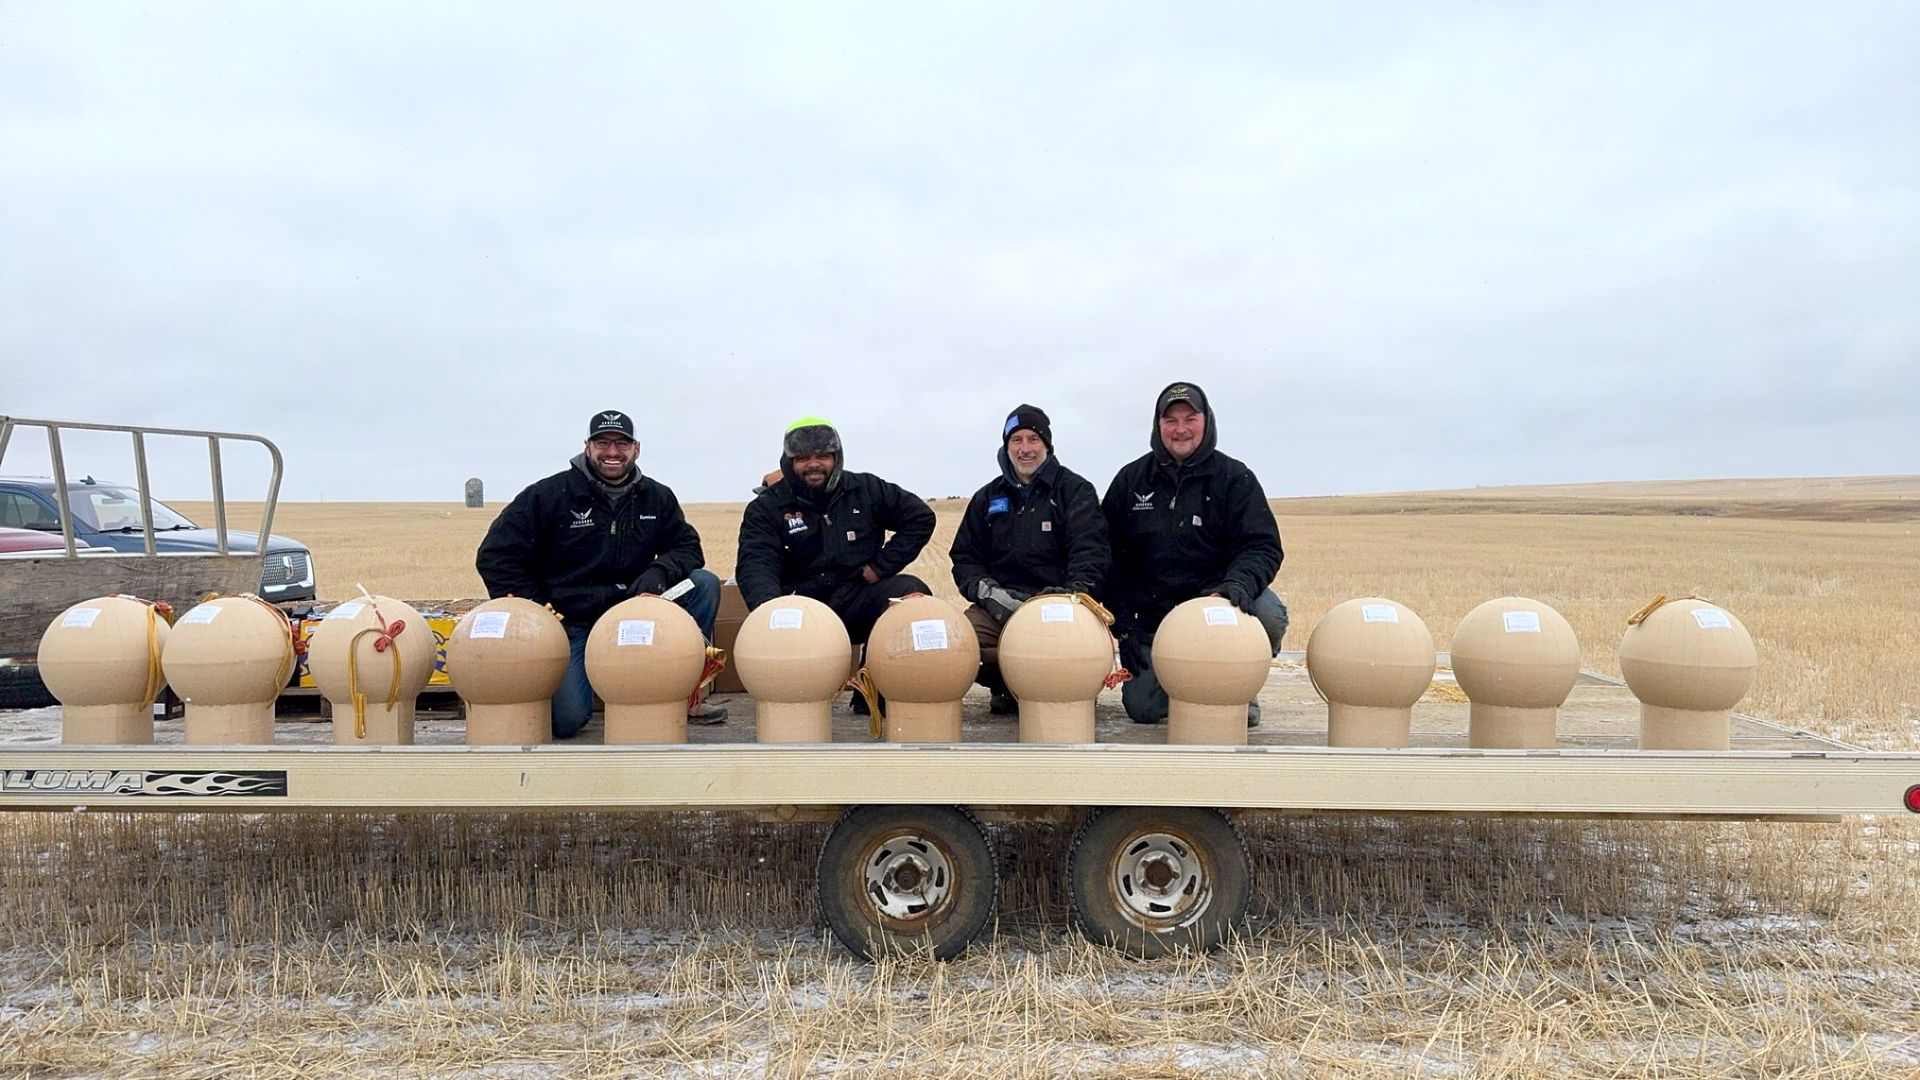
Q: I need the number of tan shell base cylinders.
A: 12